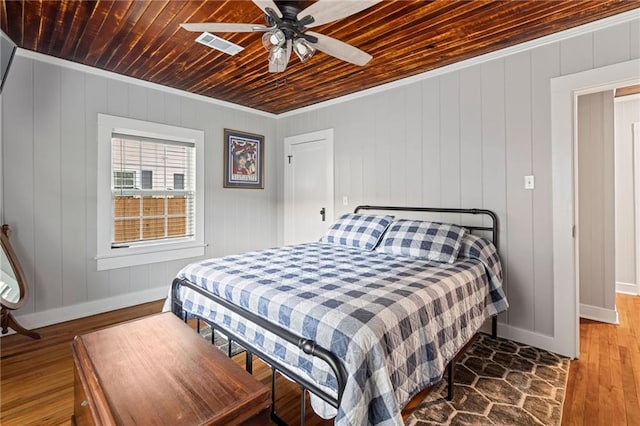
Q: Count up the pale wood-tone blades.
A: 5